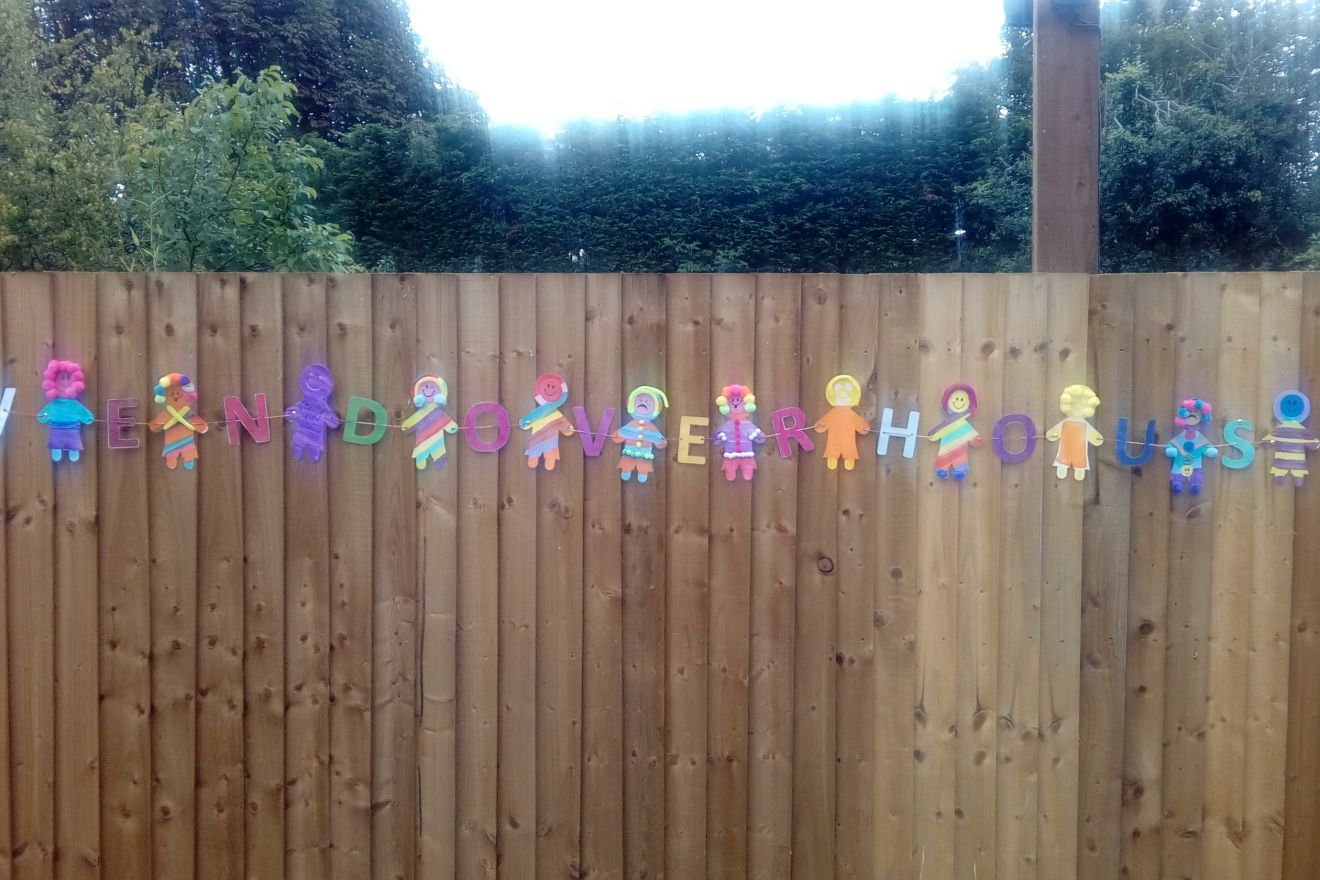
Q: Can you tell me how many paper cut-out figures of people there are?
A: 12